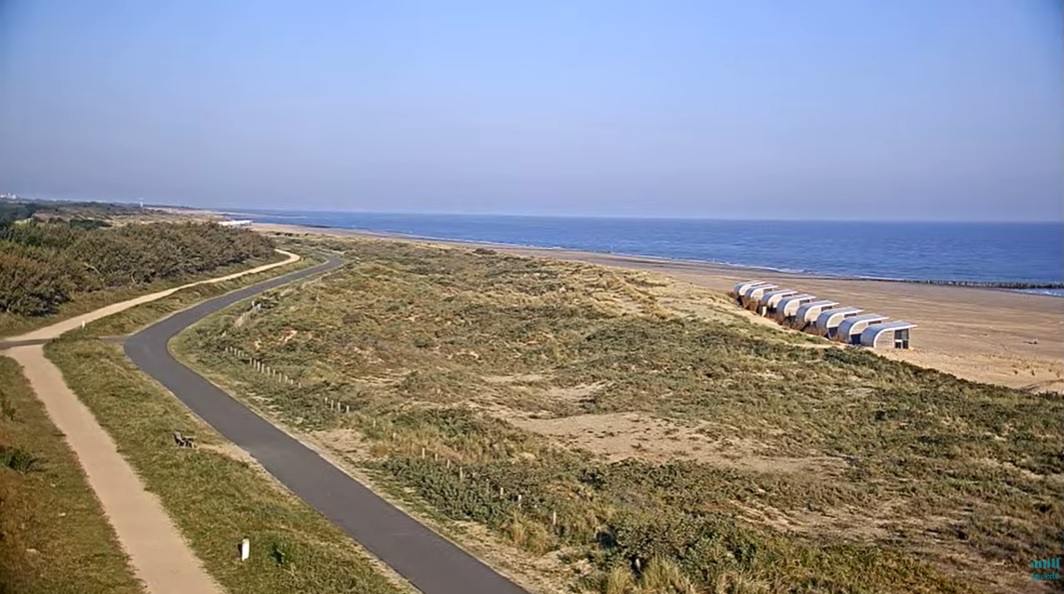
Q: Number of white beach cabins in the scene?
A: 8